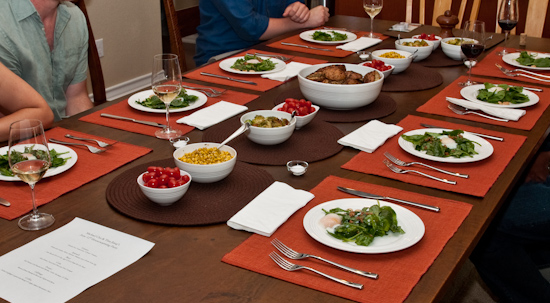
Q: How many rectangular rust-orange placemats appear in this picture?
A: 8